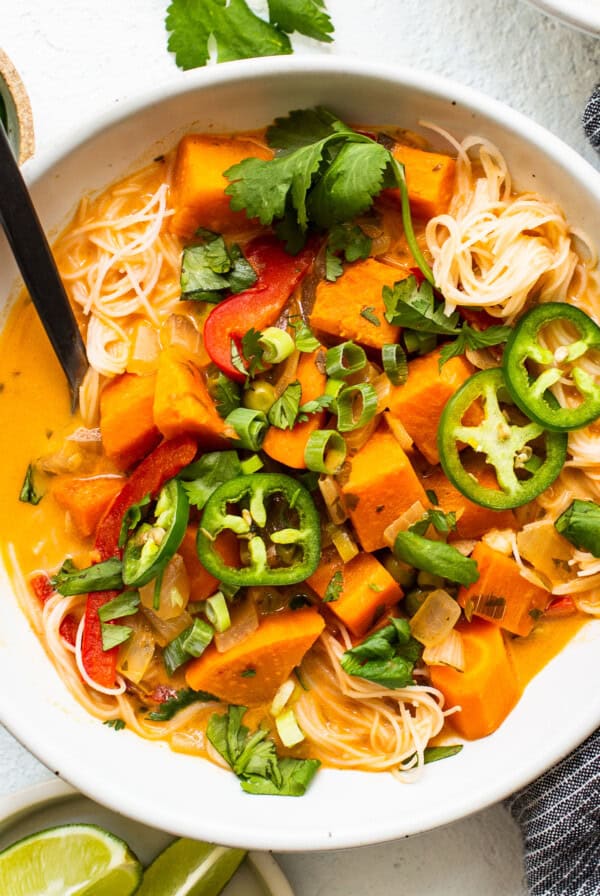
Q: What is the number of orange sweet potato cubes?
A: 15